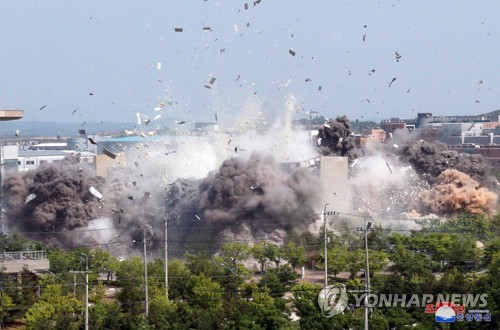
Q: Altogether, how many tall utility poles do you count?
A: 5